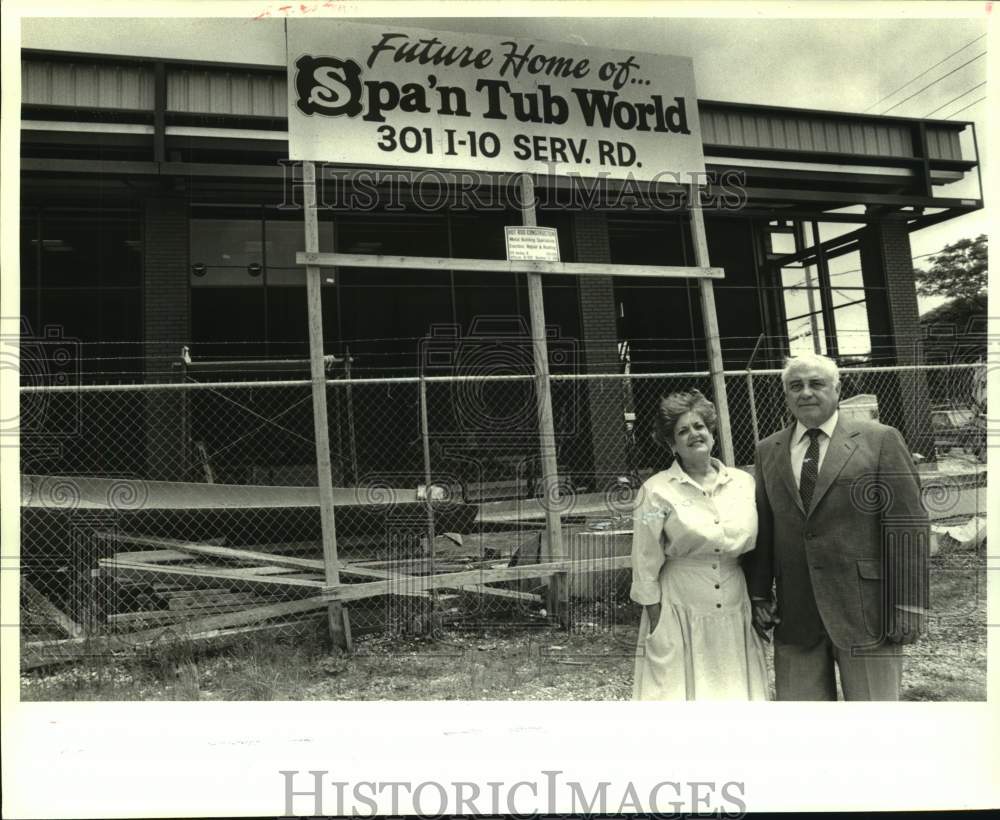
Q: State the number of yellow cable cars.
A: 0